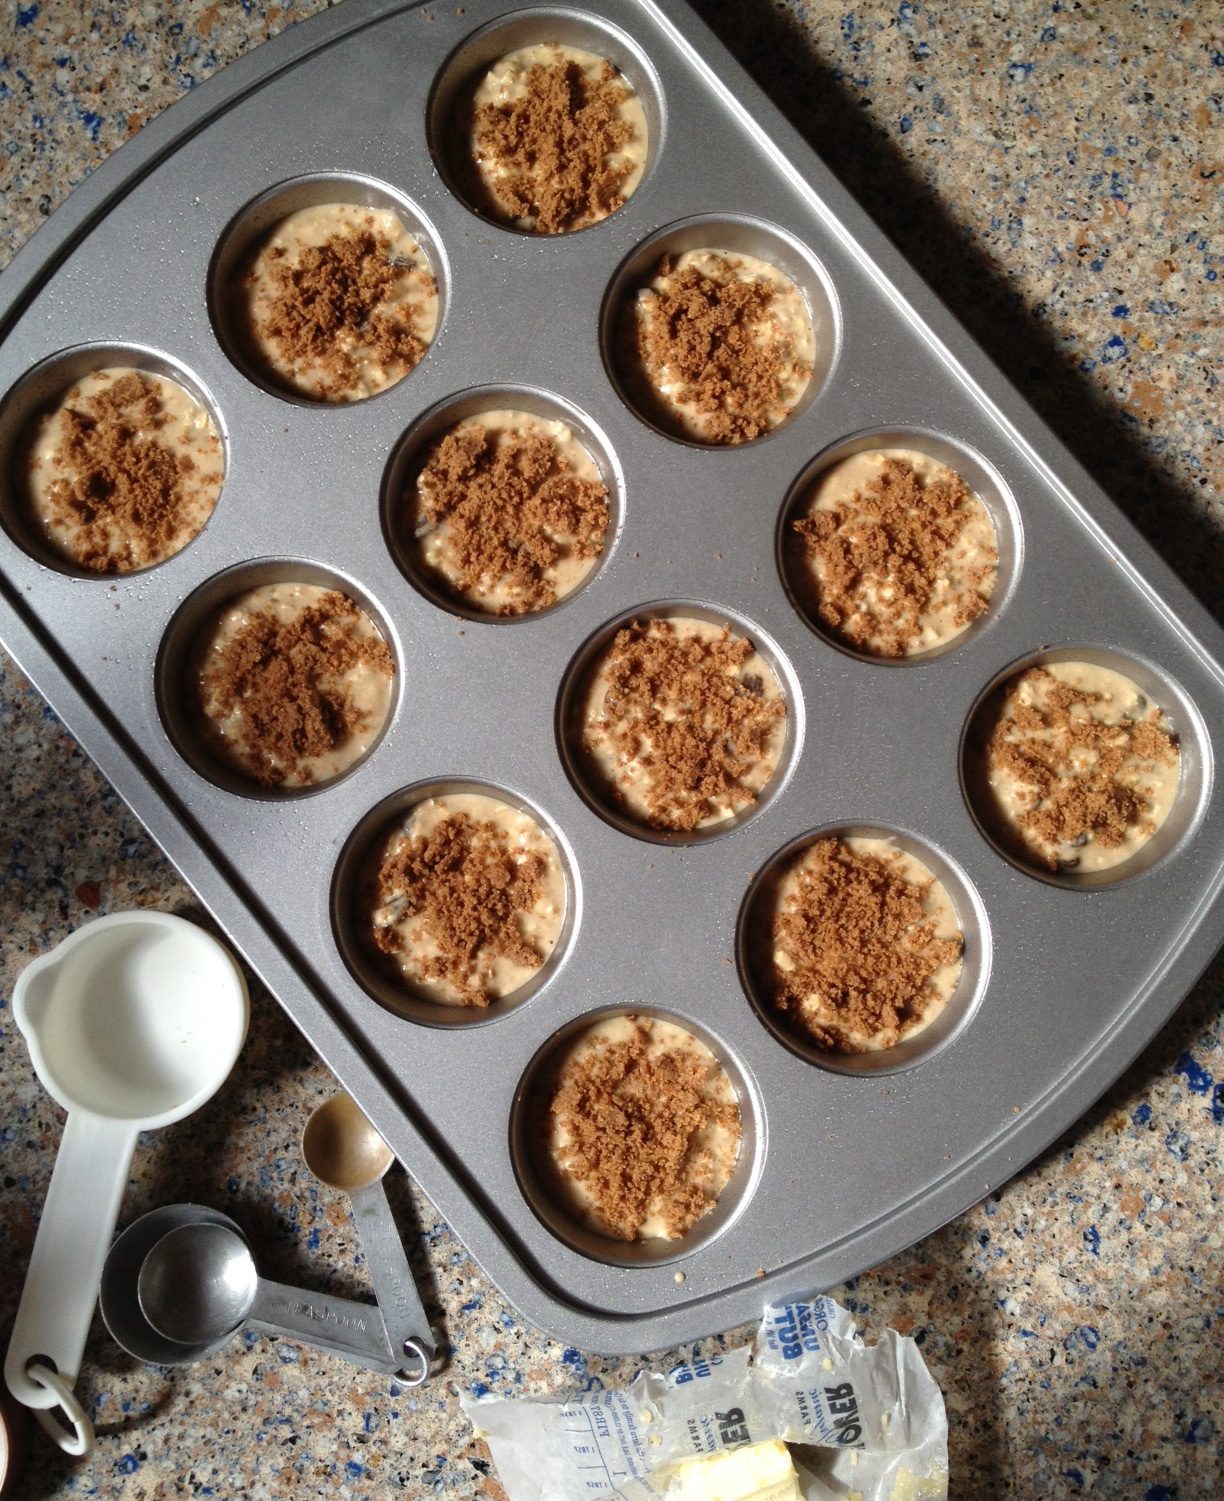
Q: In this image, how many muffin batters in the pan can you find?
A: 12